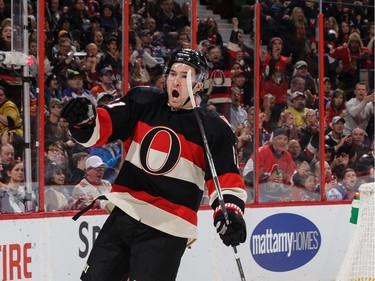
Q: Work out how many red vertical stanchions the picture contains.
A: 5